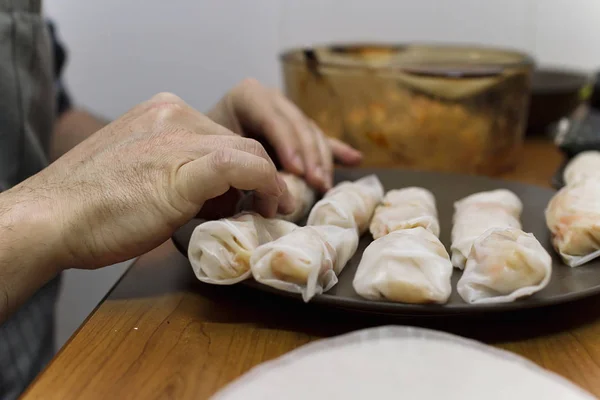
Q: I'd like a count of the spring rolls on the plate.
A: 10